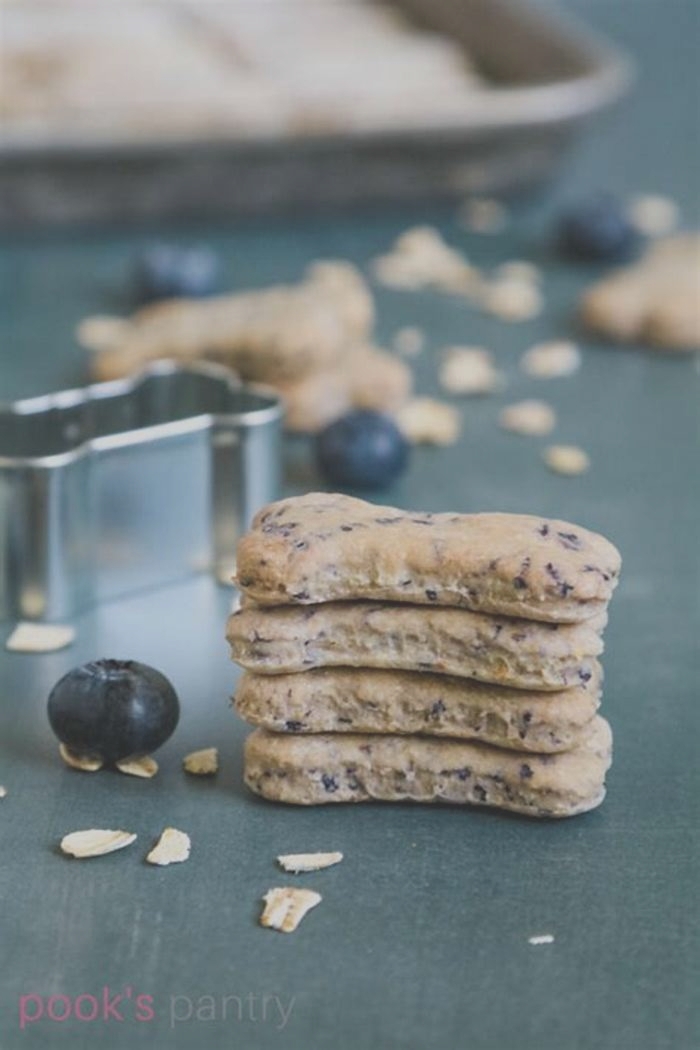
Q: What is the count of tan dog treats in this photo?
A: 7